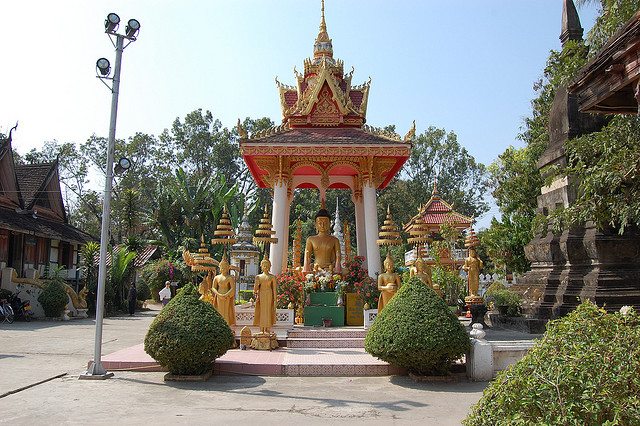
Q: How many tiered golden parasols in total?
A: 6